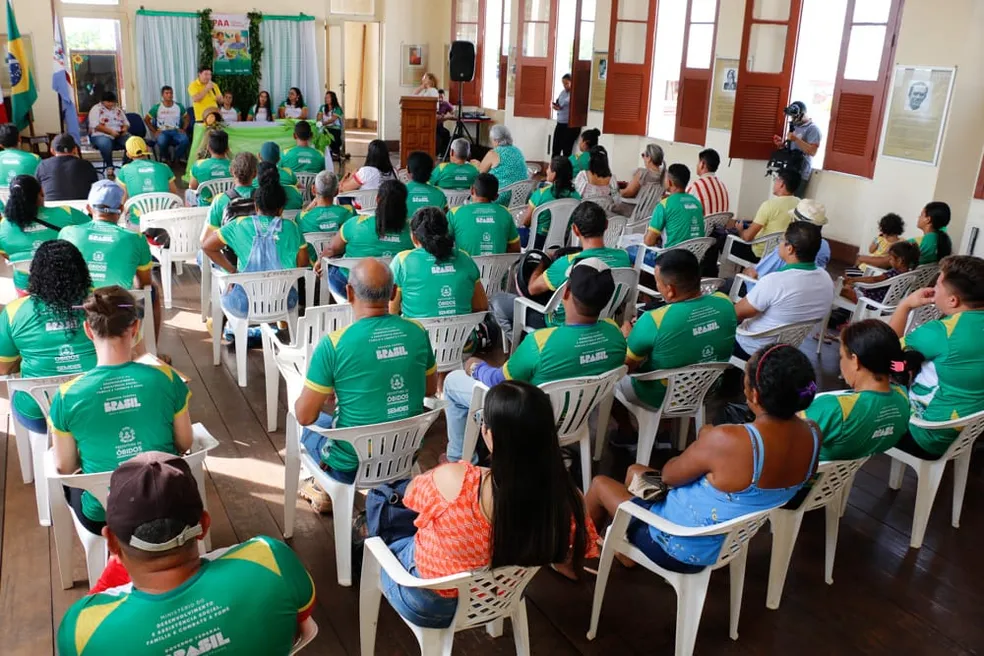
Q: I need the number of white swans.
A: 0